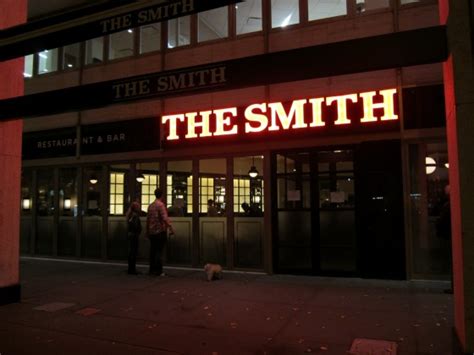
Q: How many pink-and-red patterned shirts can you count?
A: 1